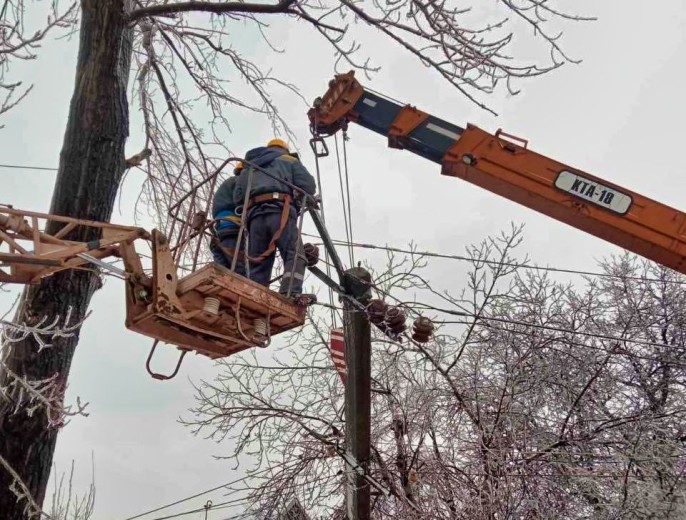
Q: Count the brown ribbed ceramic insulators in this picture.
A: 4